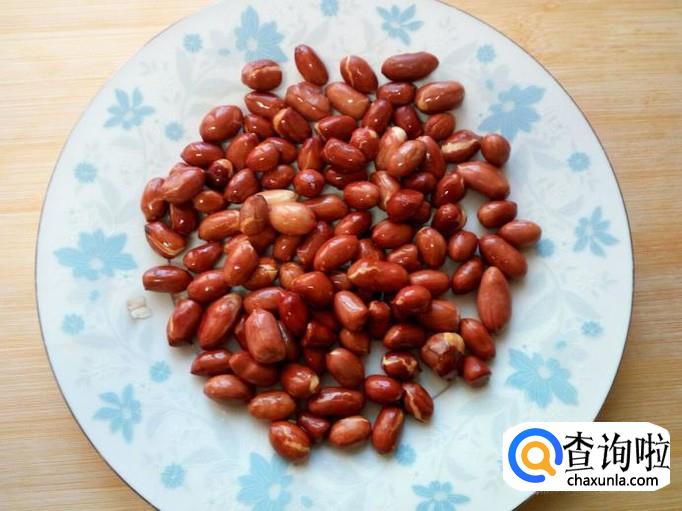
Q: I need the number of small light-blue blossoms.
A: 12